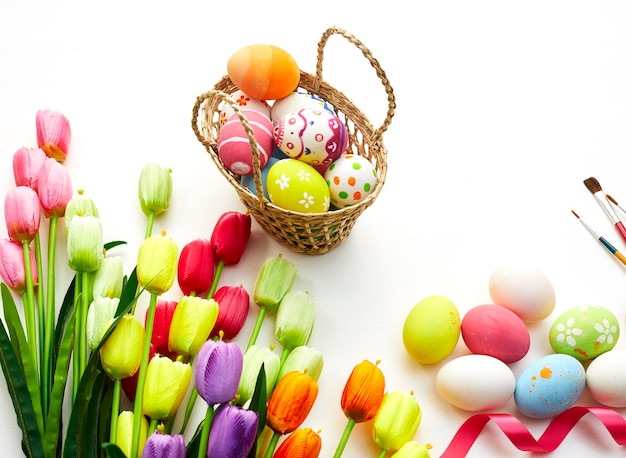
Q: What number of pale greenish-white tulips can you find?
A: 9